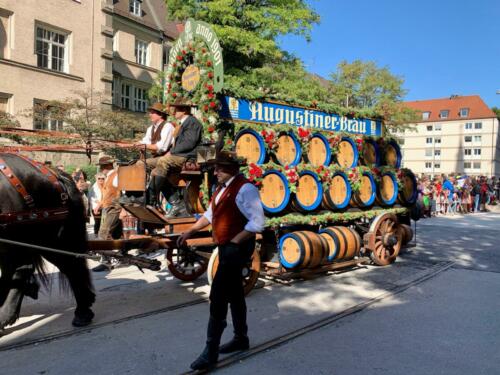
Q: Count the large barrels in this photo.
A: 12